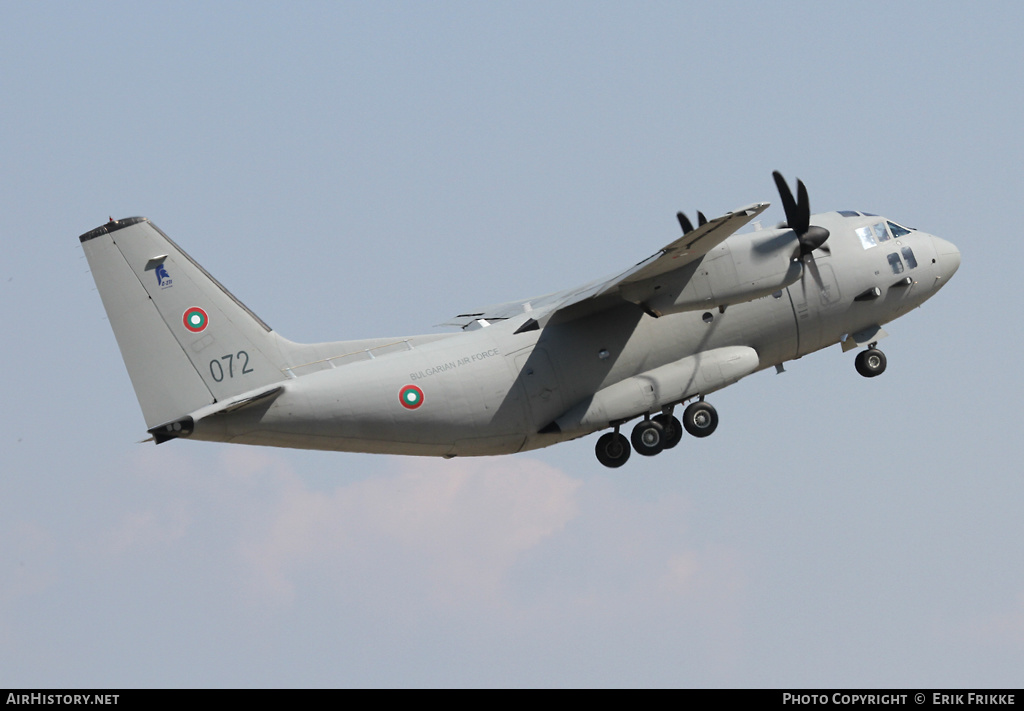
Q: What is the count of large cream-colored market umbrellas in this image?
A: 0